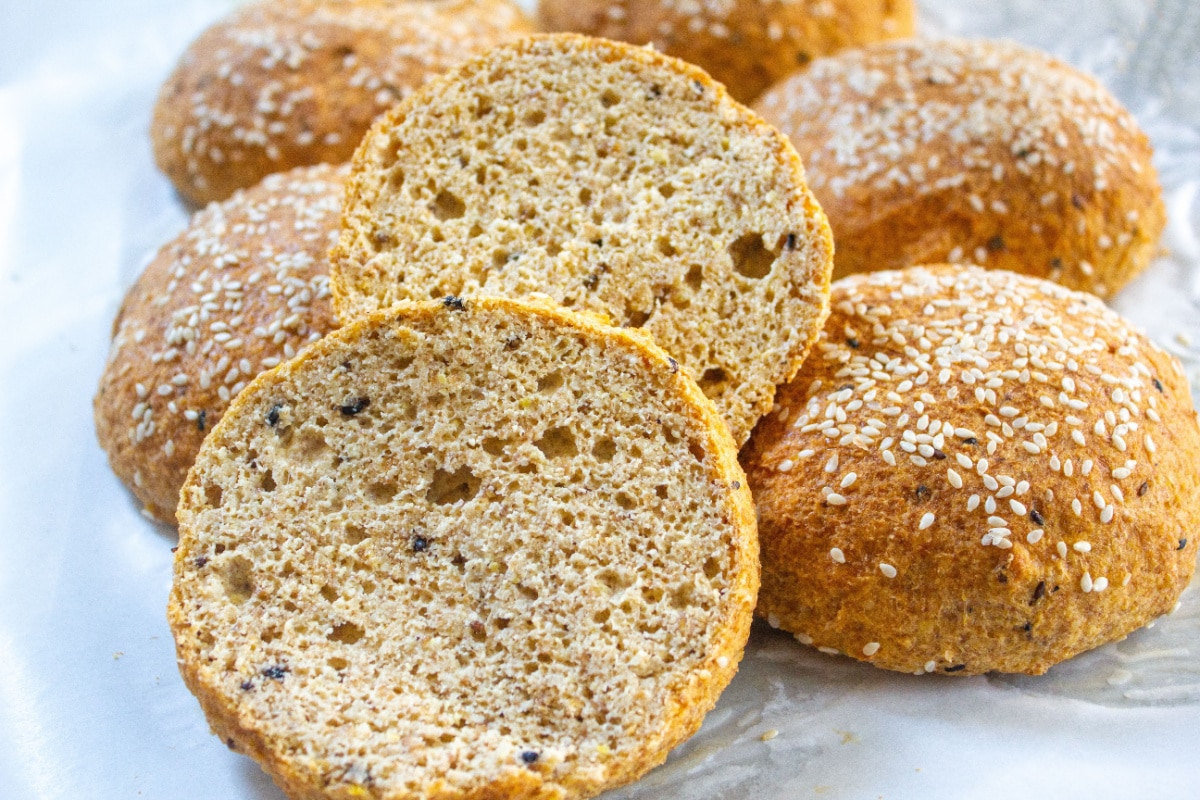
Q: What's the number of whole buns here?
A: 5